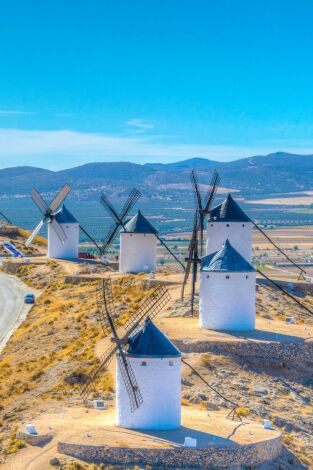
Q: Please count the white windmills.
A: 5